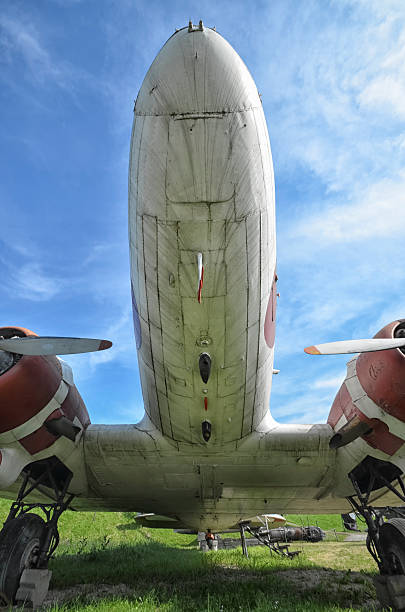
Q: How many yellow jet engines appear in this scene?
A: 0